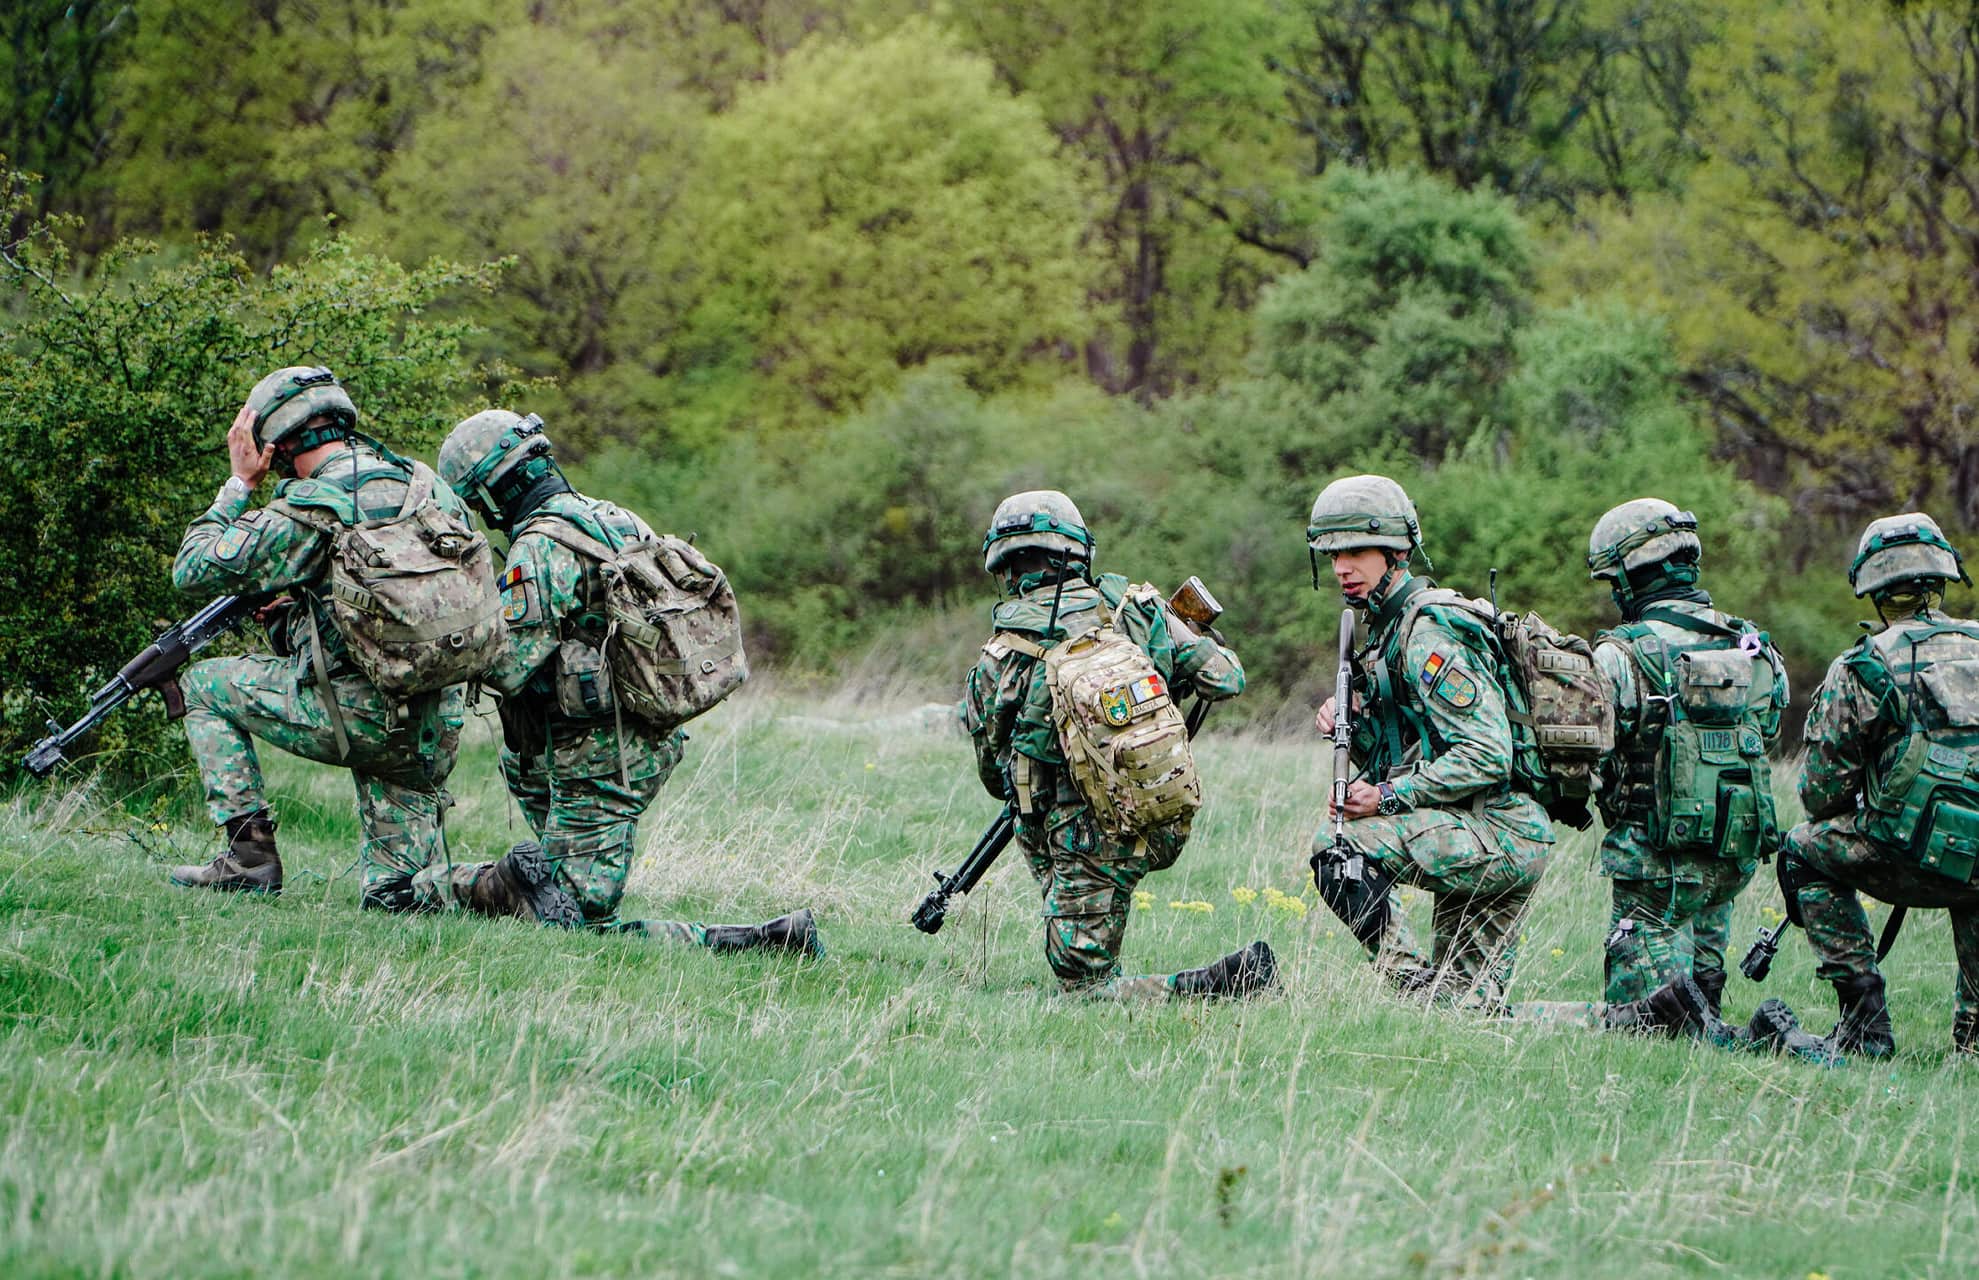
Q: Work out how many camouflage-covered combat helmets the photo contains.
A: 6